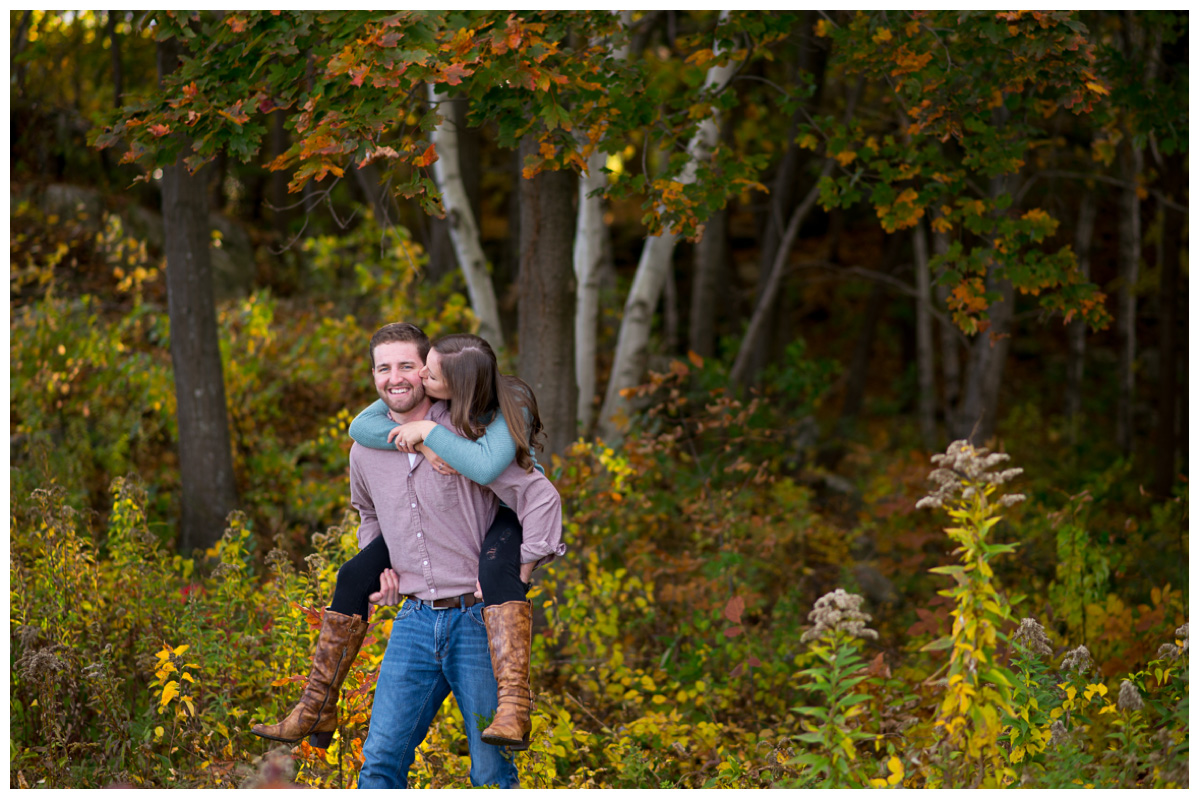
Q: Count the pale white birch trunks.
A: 3